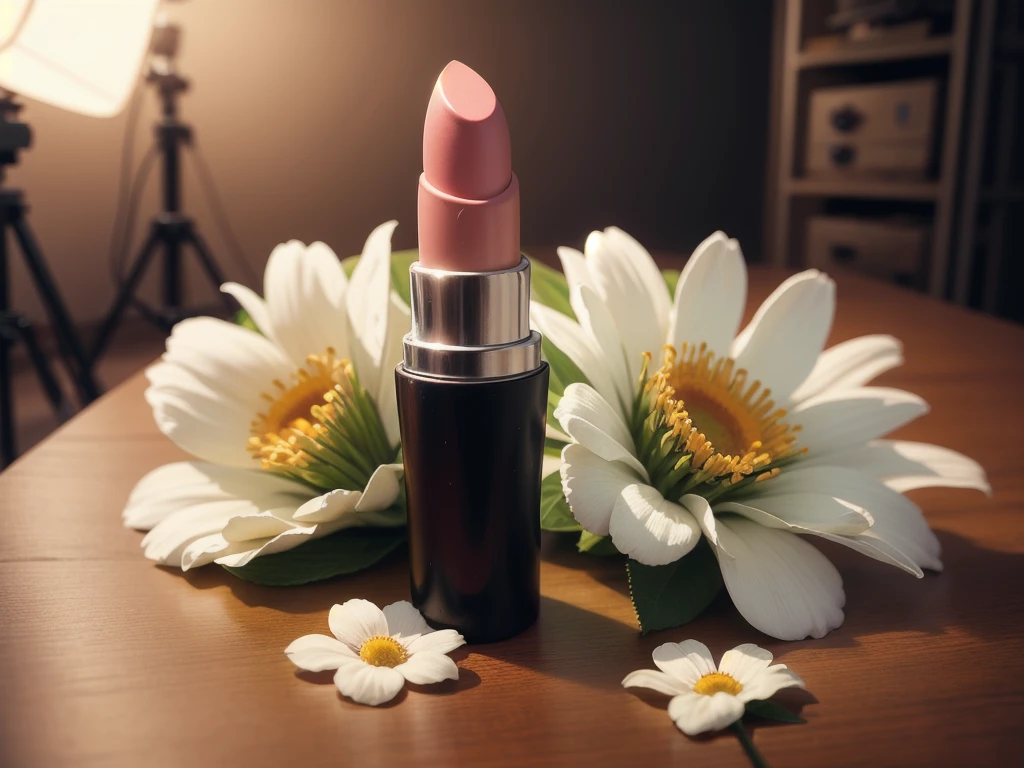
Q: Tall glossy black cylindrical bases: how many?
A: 1